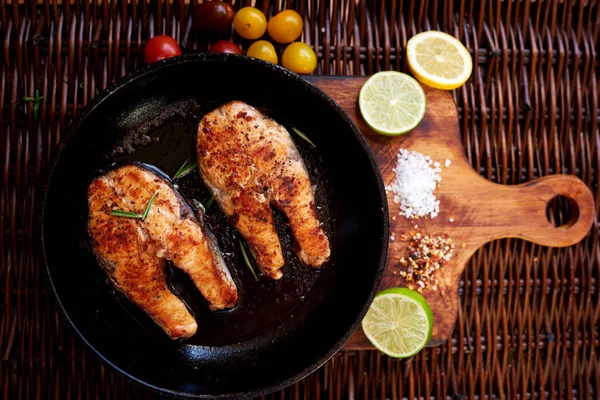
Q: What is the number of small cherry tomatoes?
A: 7